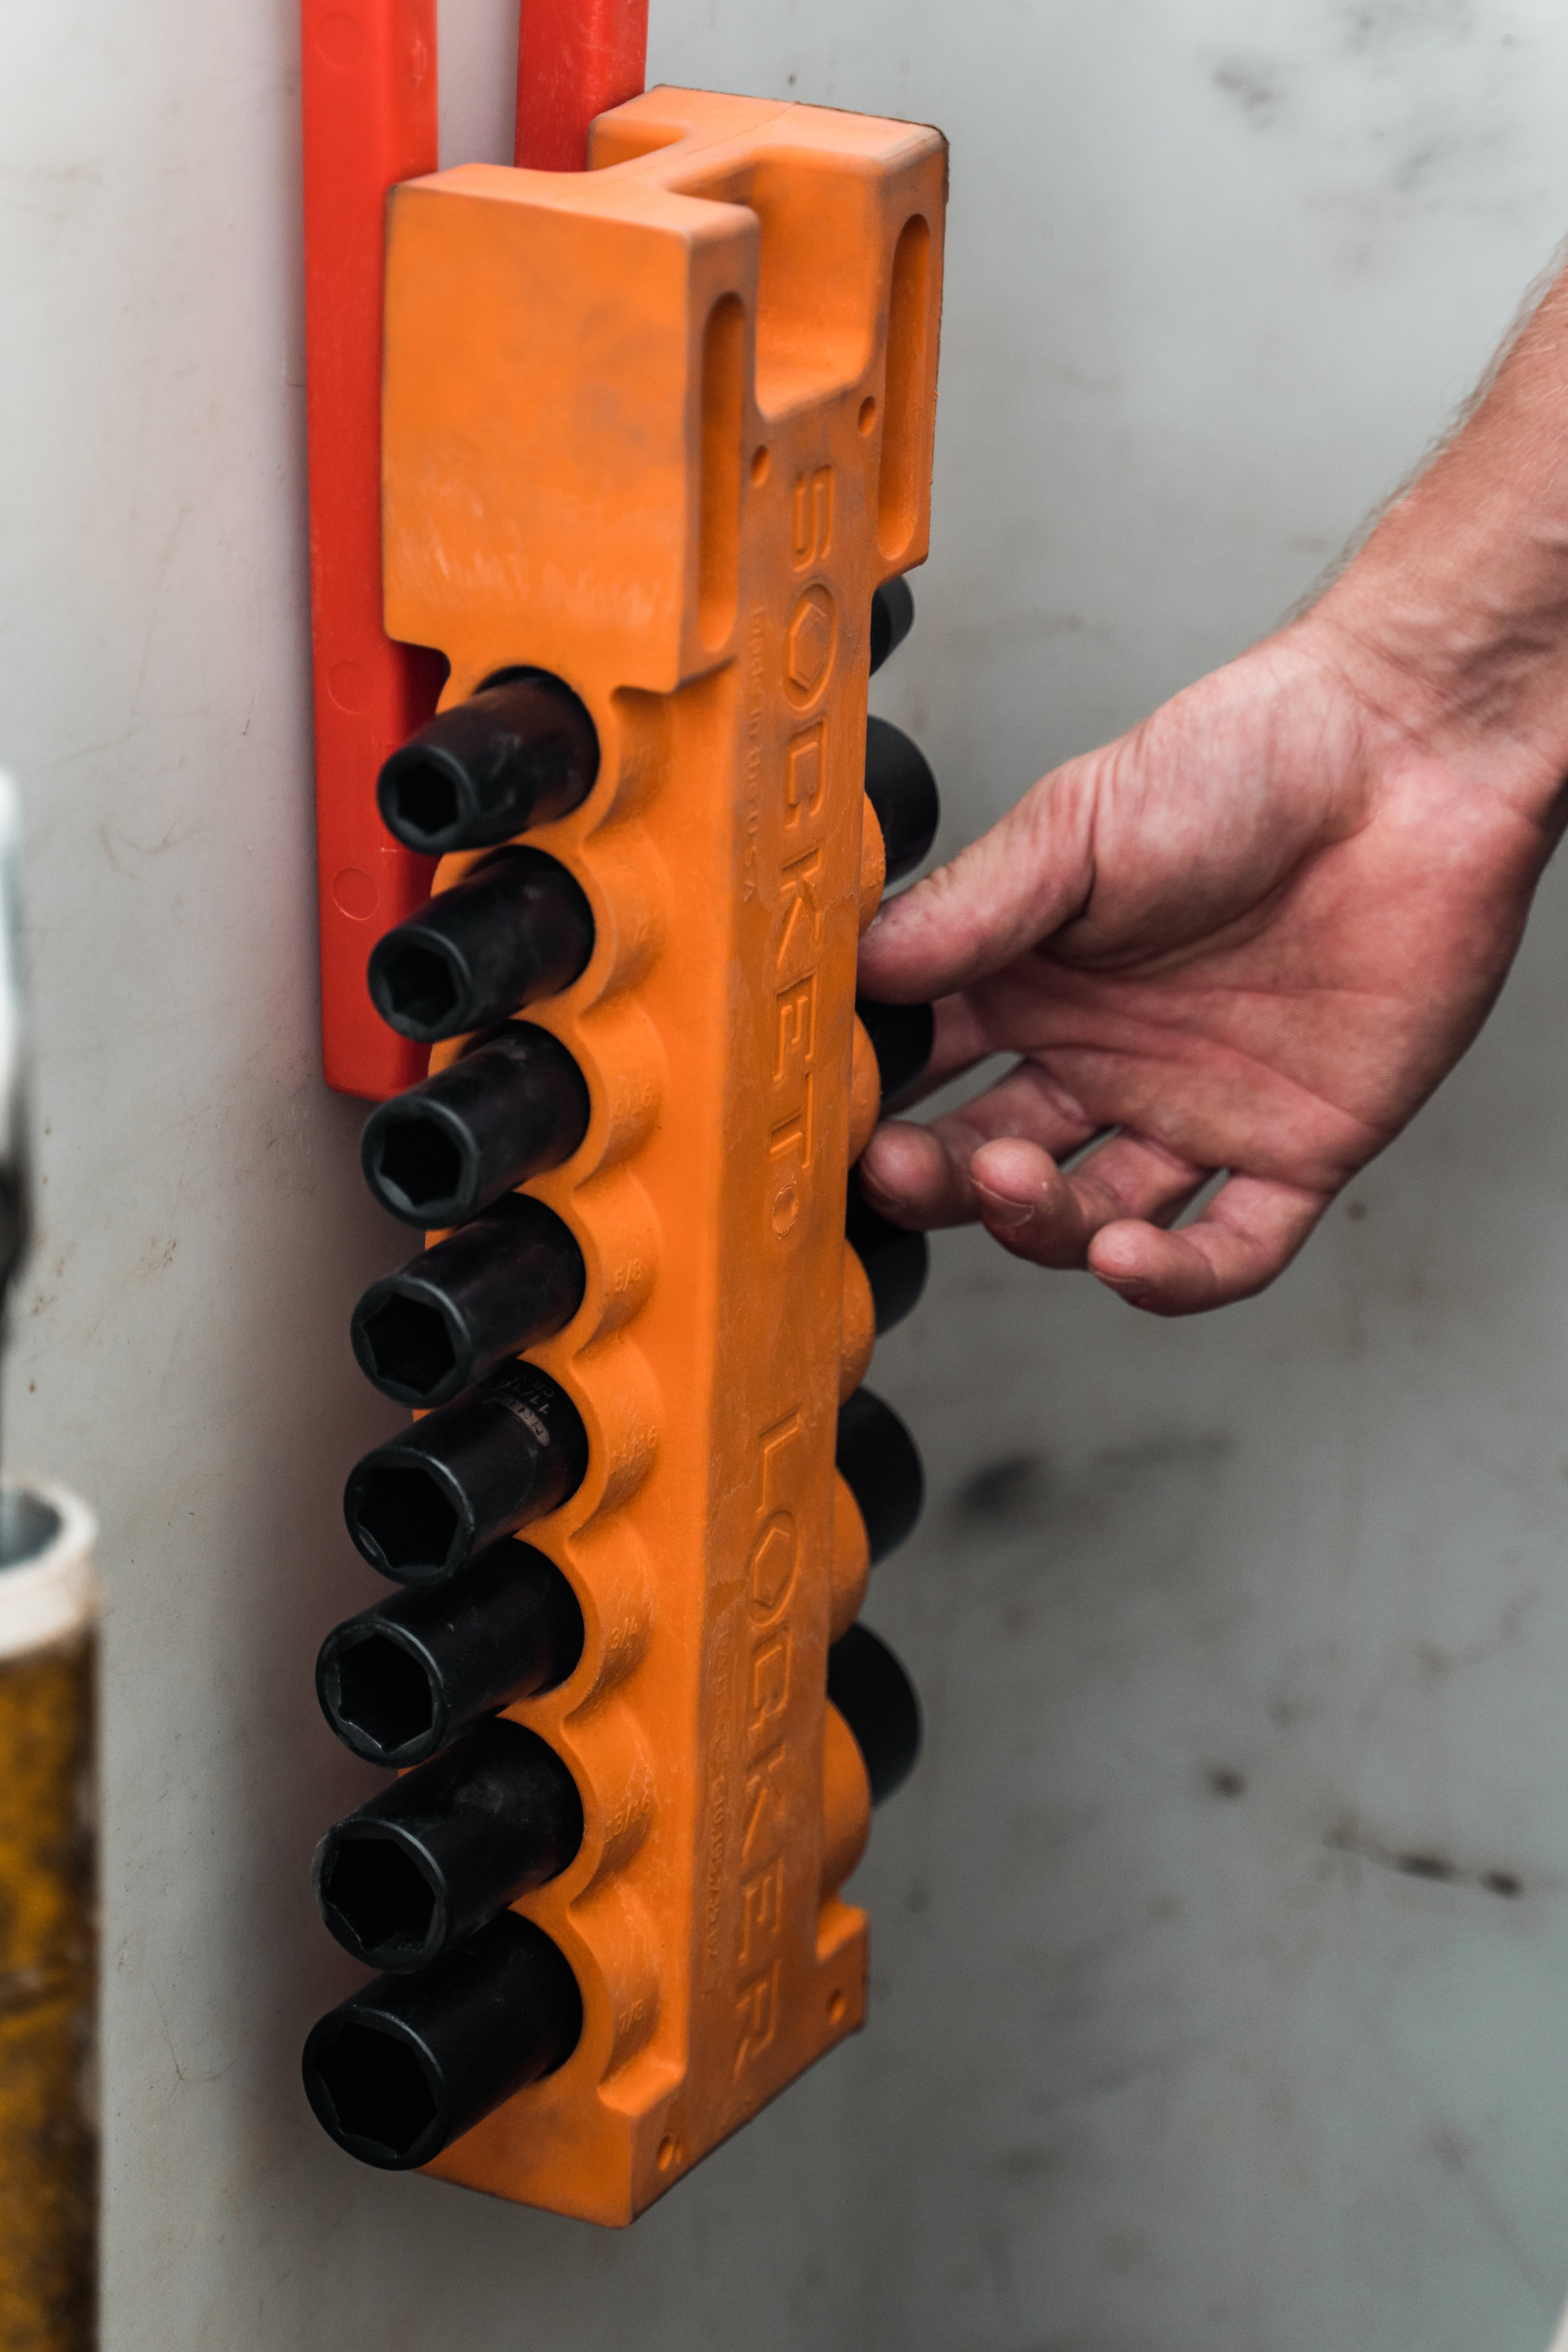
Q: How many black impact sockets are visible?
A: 14